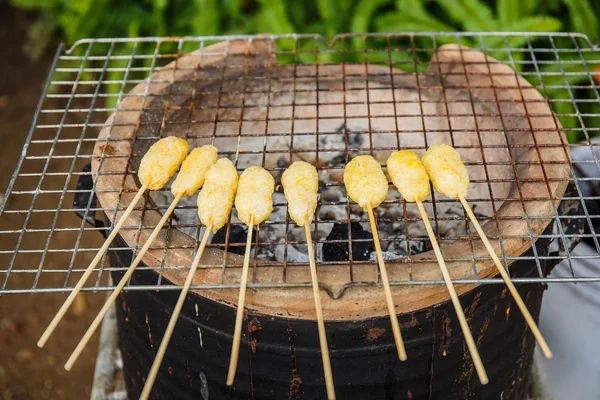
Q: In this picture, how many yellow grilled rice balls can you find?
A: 8